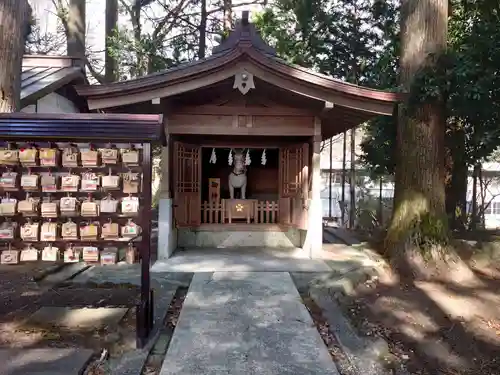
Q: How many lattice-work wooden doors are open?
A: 2